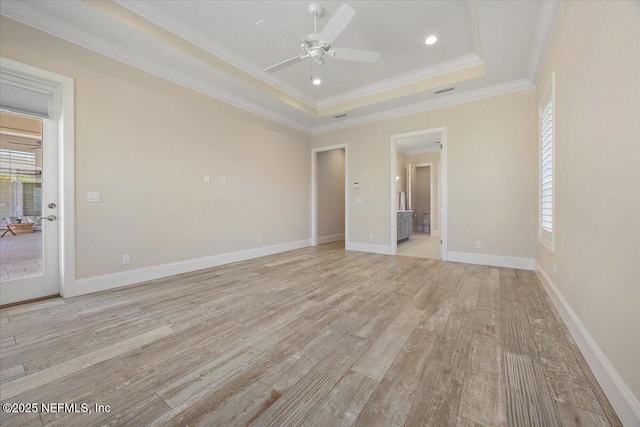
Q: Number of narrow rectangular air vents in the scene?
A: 2